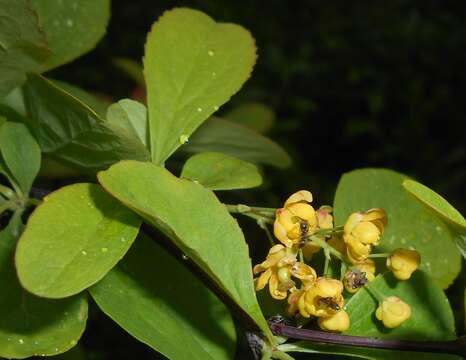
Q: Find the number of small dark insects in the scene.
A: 3